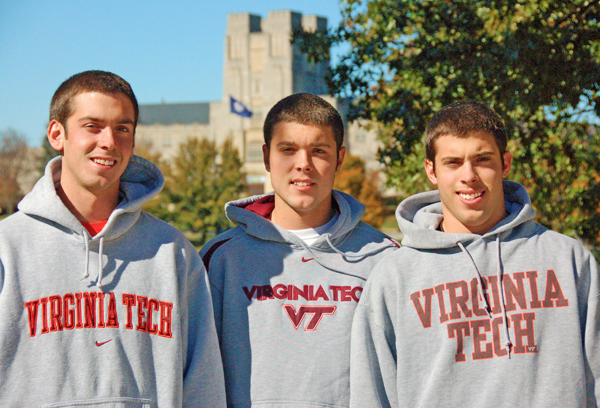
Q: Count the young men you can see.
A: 3